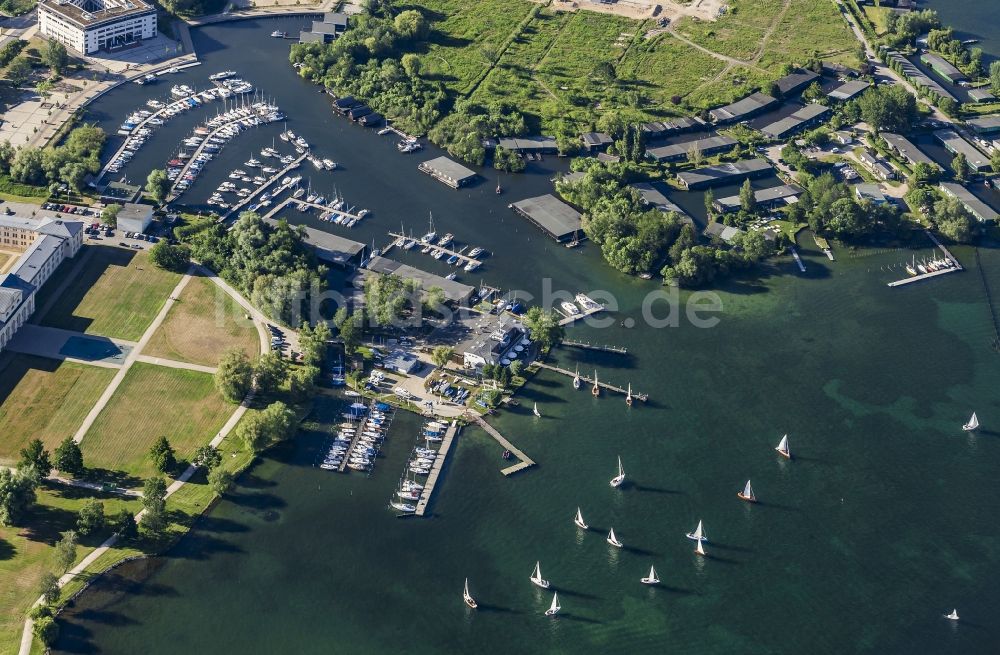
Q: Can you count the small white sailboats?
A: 14